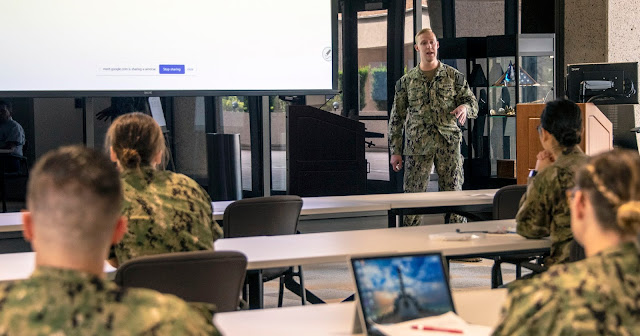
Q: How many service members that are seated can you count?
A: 4